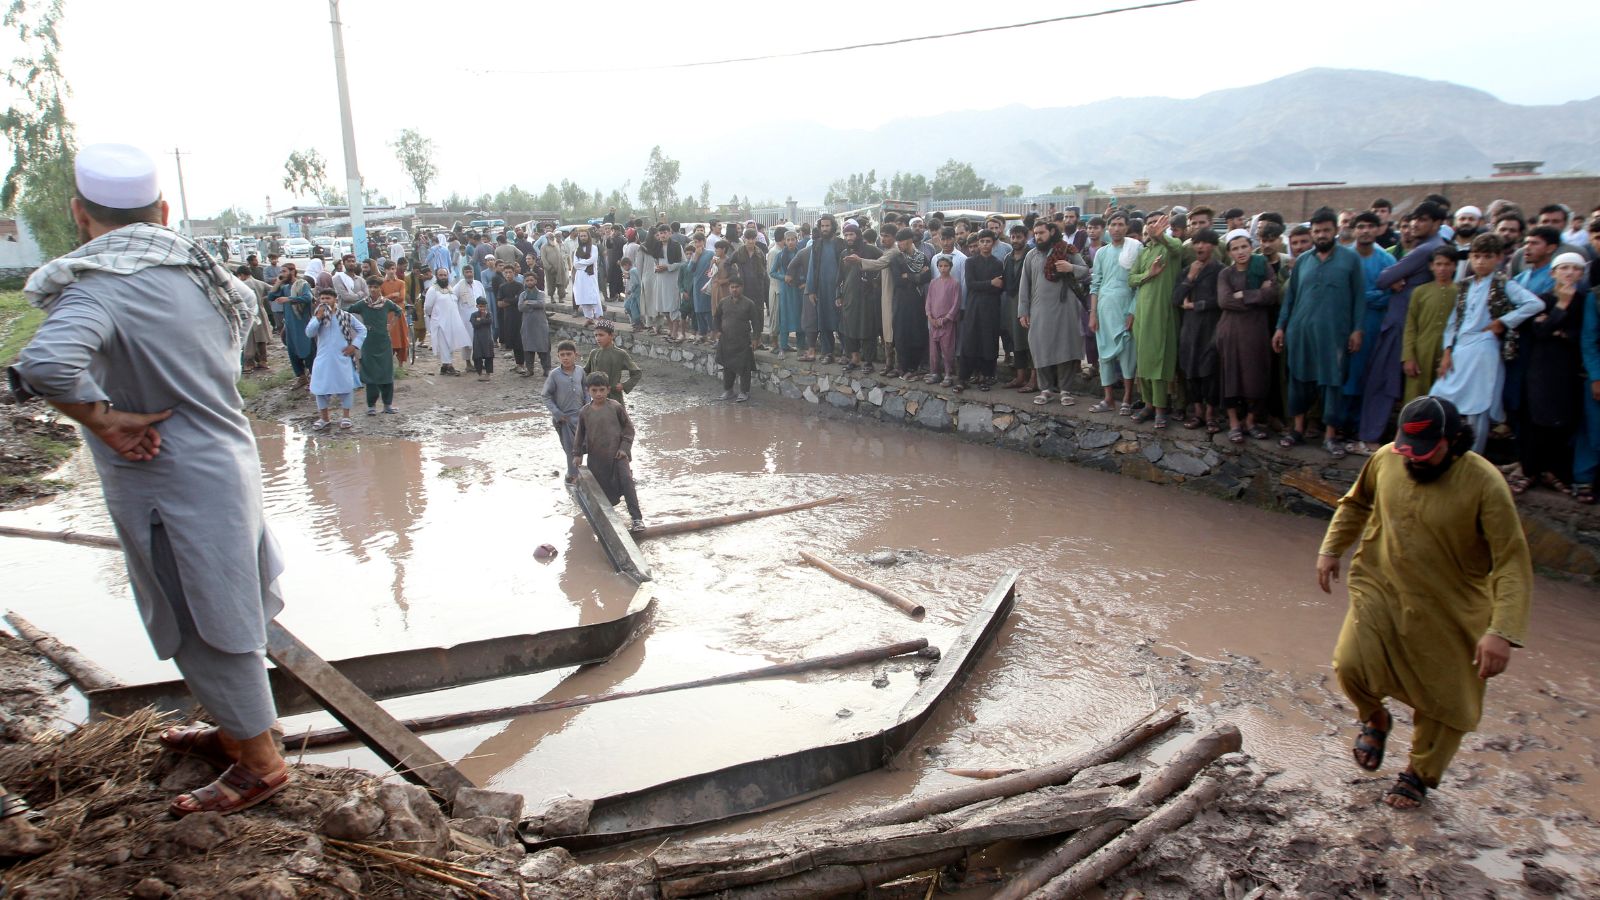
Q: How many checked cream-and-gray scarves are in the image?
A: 1